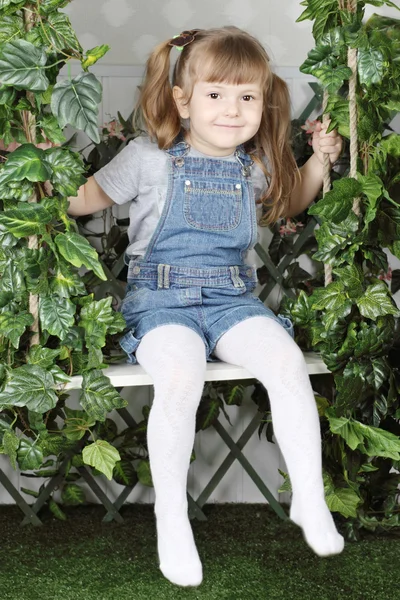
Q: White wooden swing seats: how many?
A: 1